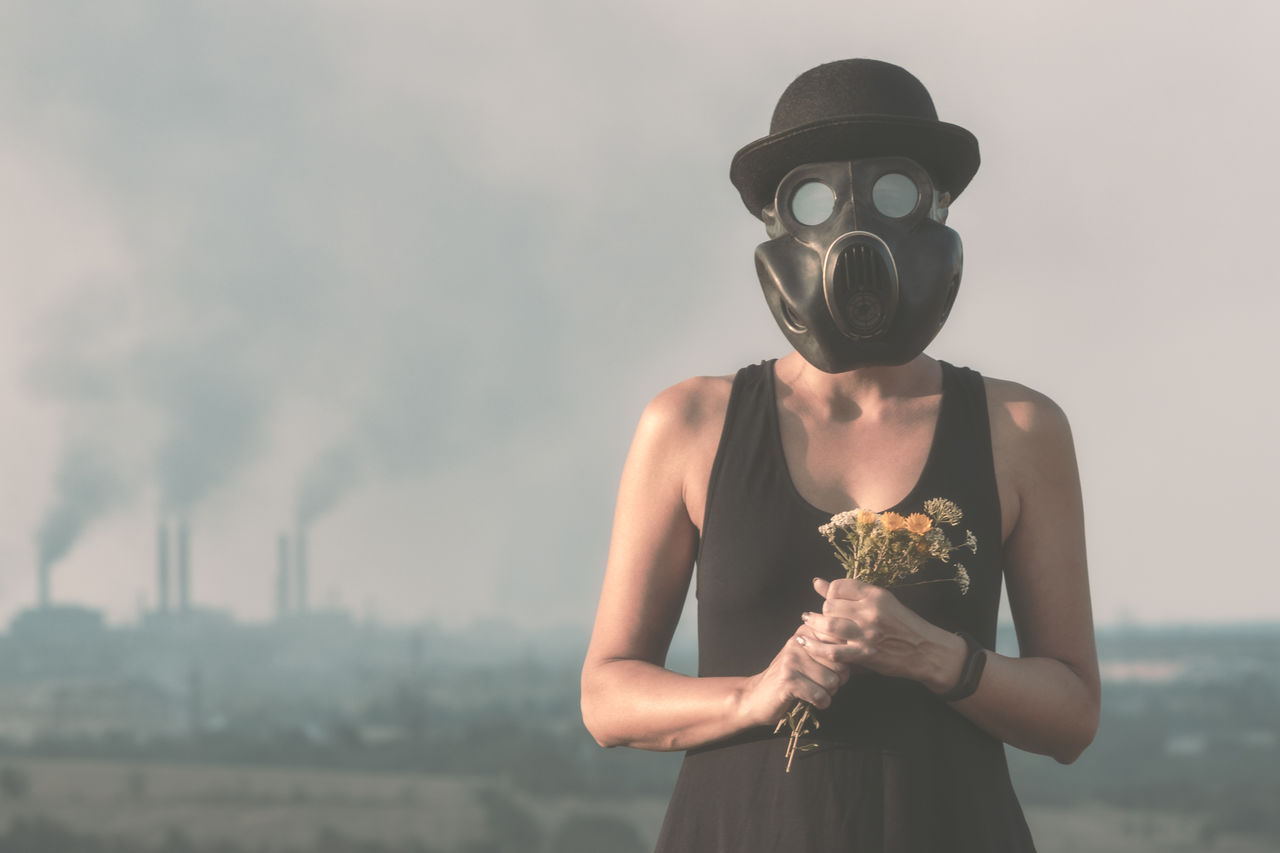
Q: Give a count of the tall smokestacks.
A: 5